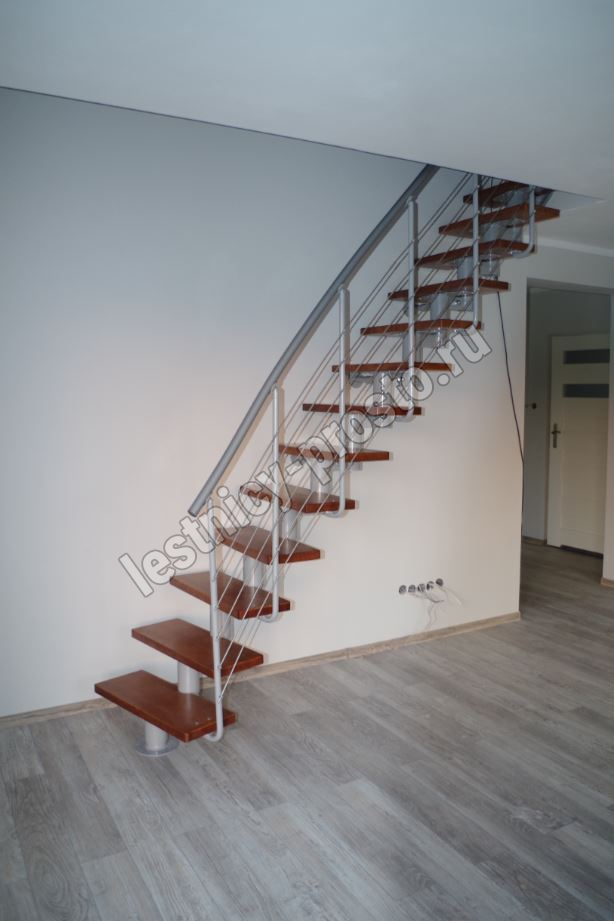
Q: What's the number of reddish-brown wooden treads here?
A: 13